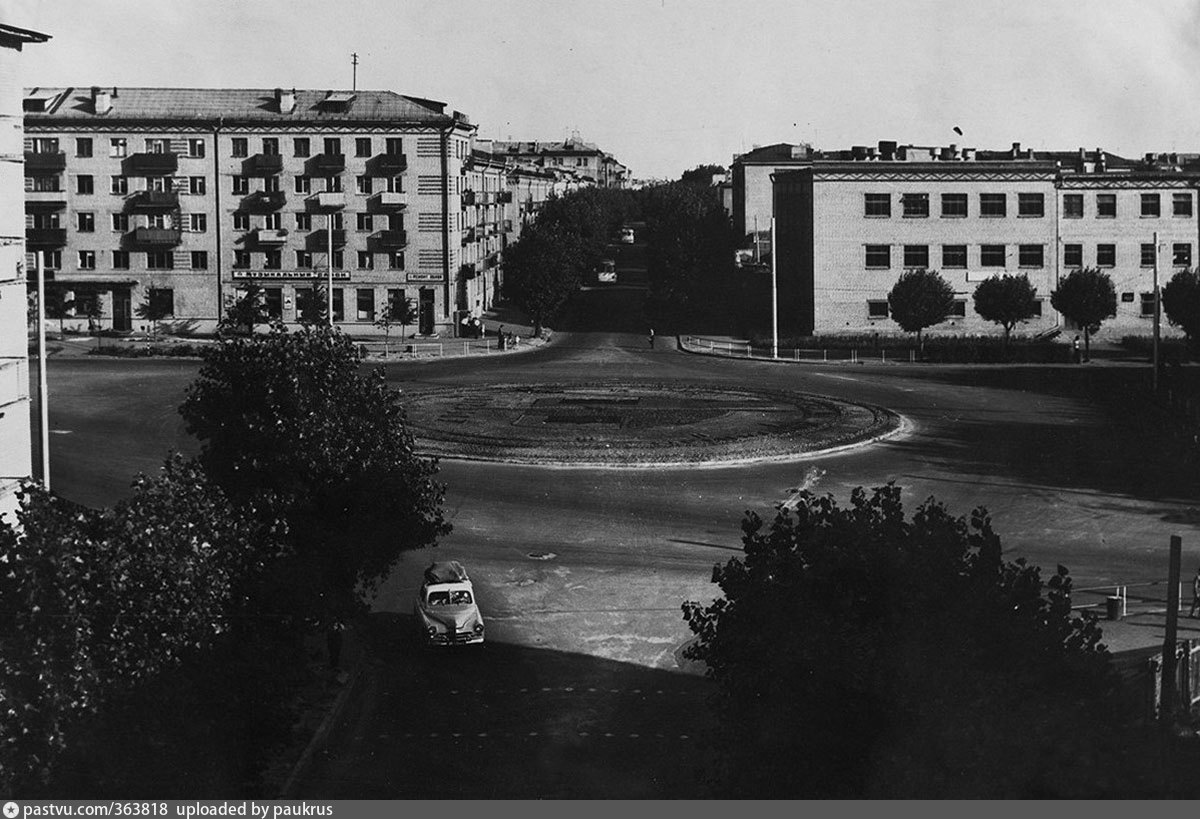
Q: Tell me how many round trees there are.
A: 4